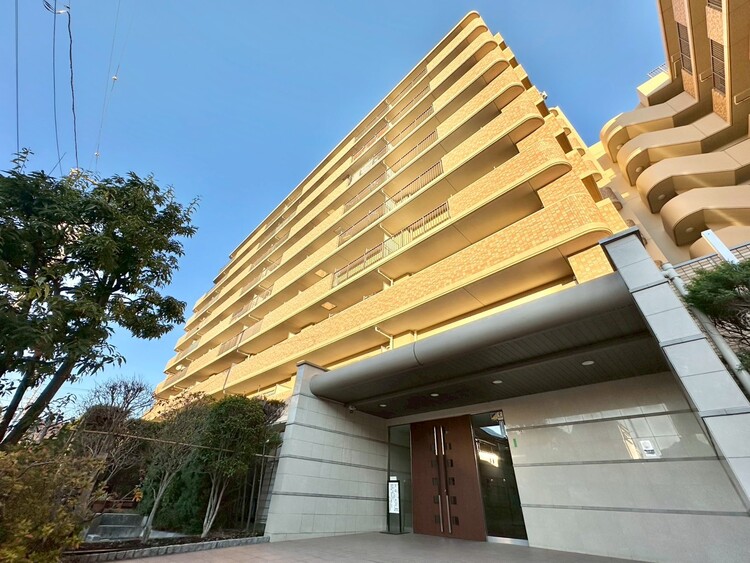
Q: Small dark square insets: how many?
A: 10